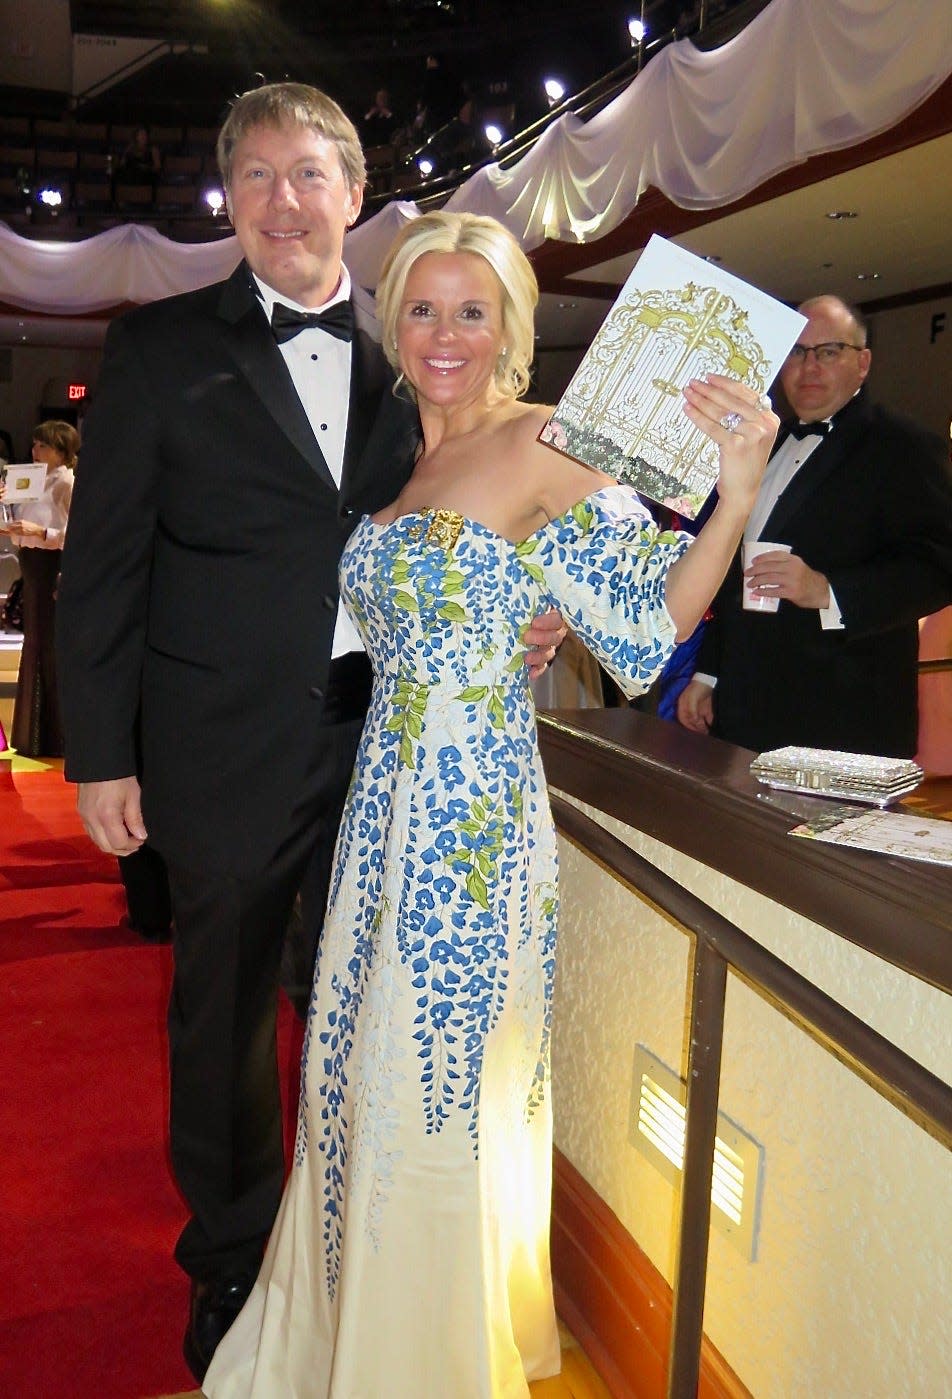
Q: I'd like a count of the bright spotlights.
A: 6